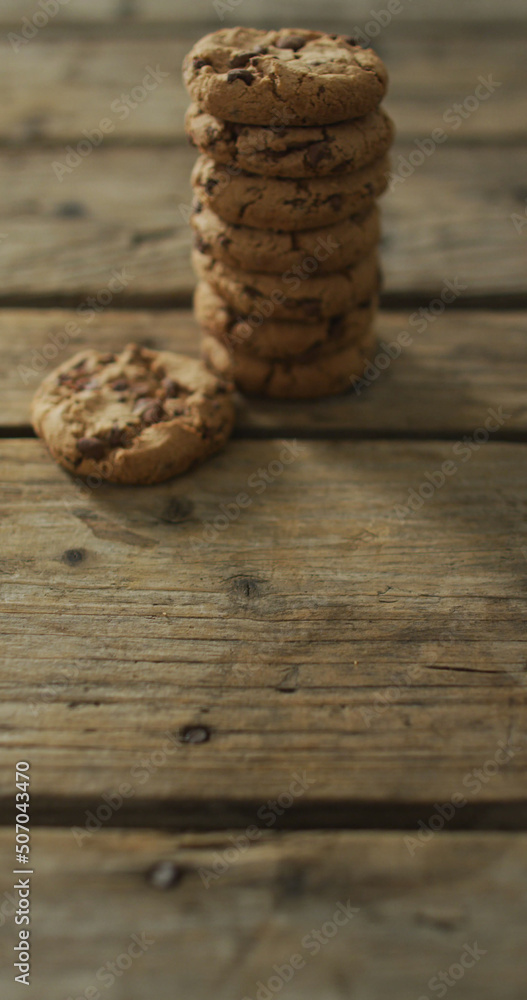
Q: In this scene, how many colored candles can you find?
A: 0